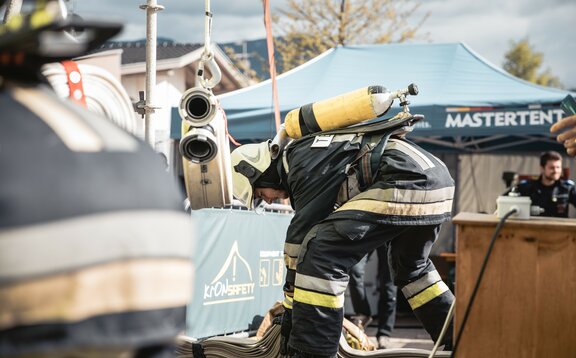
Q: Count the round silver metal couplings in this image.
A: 2